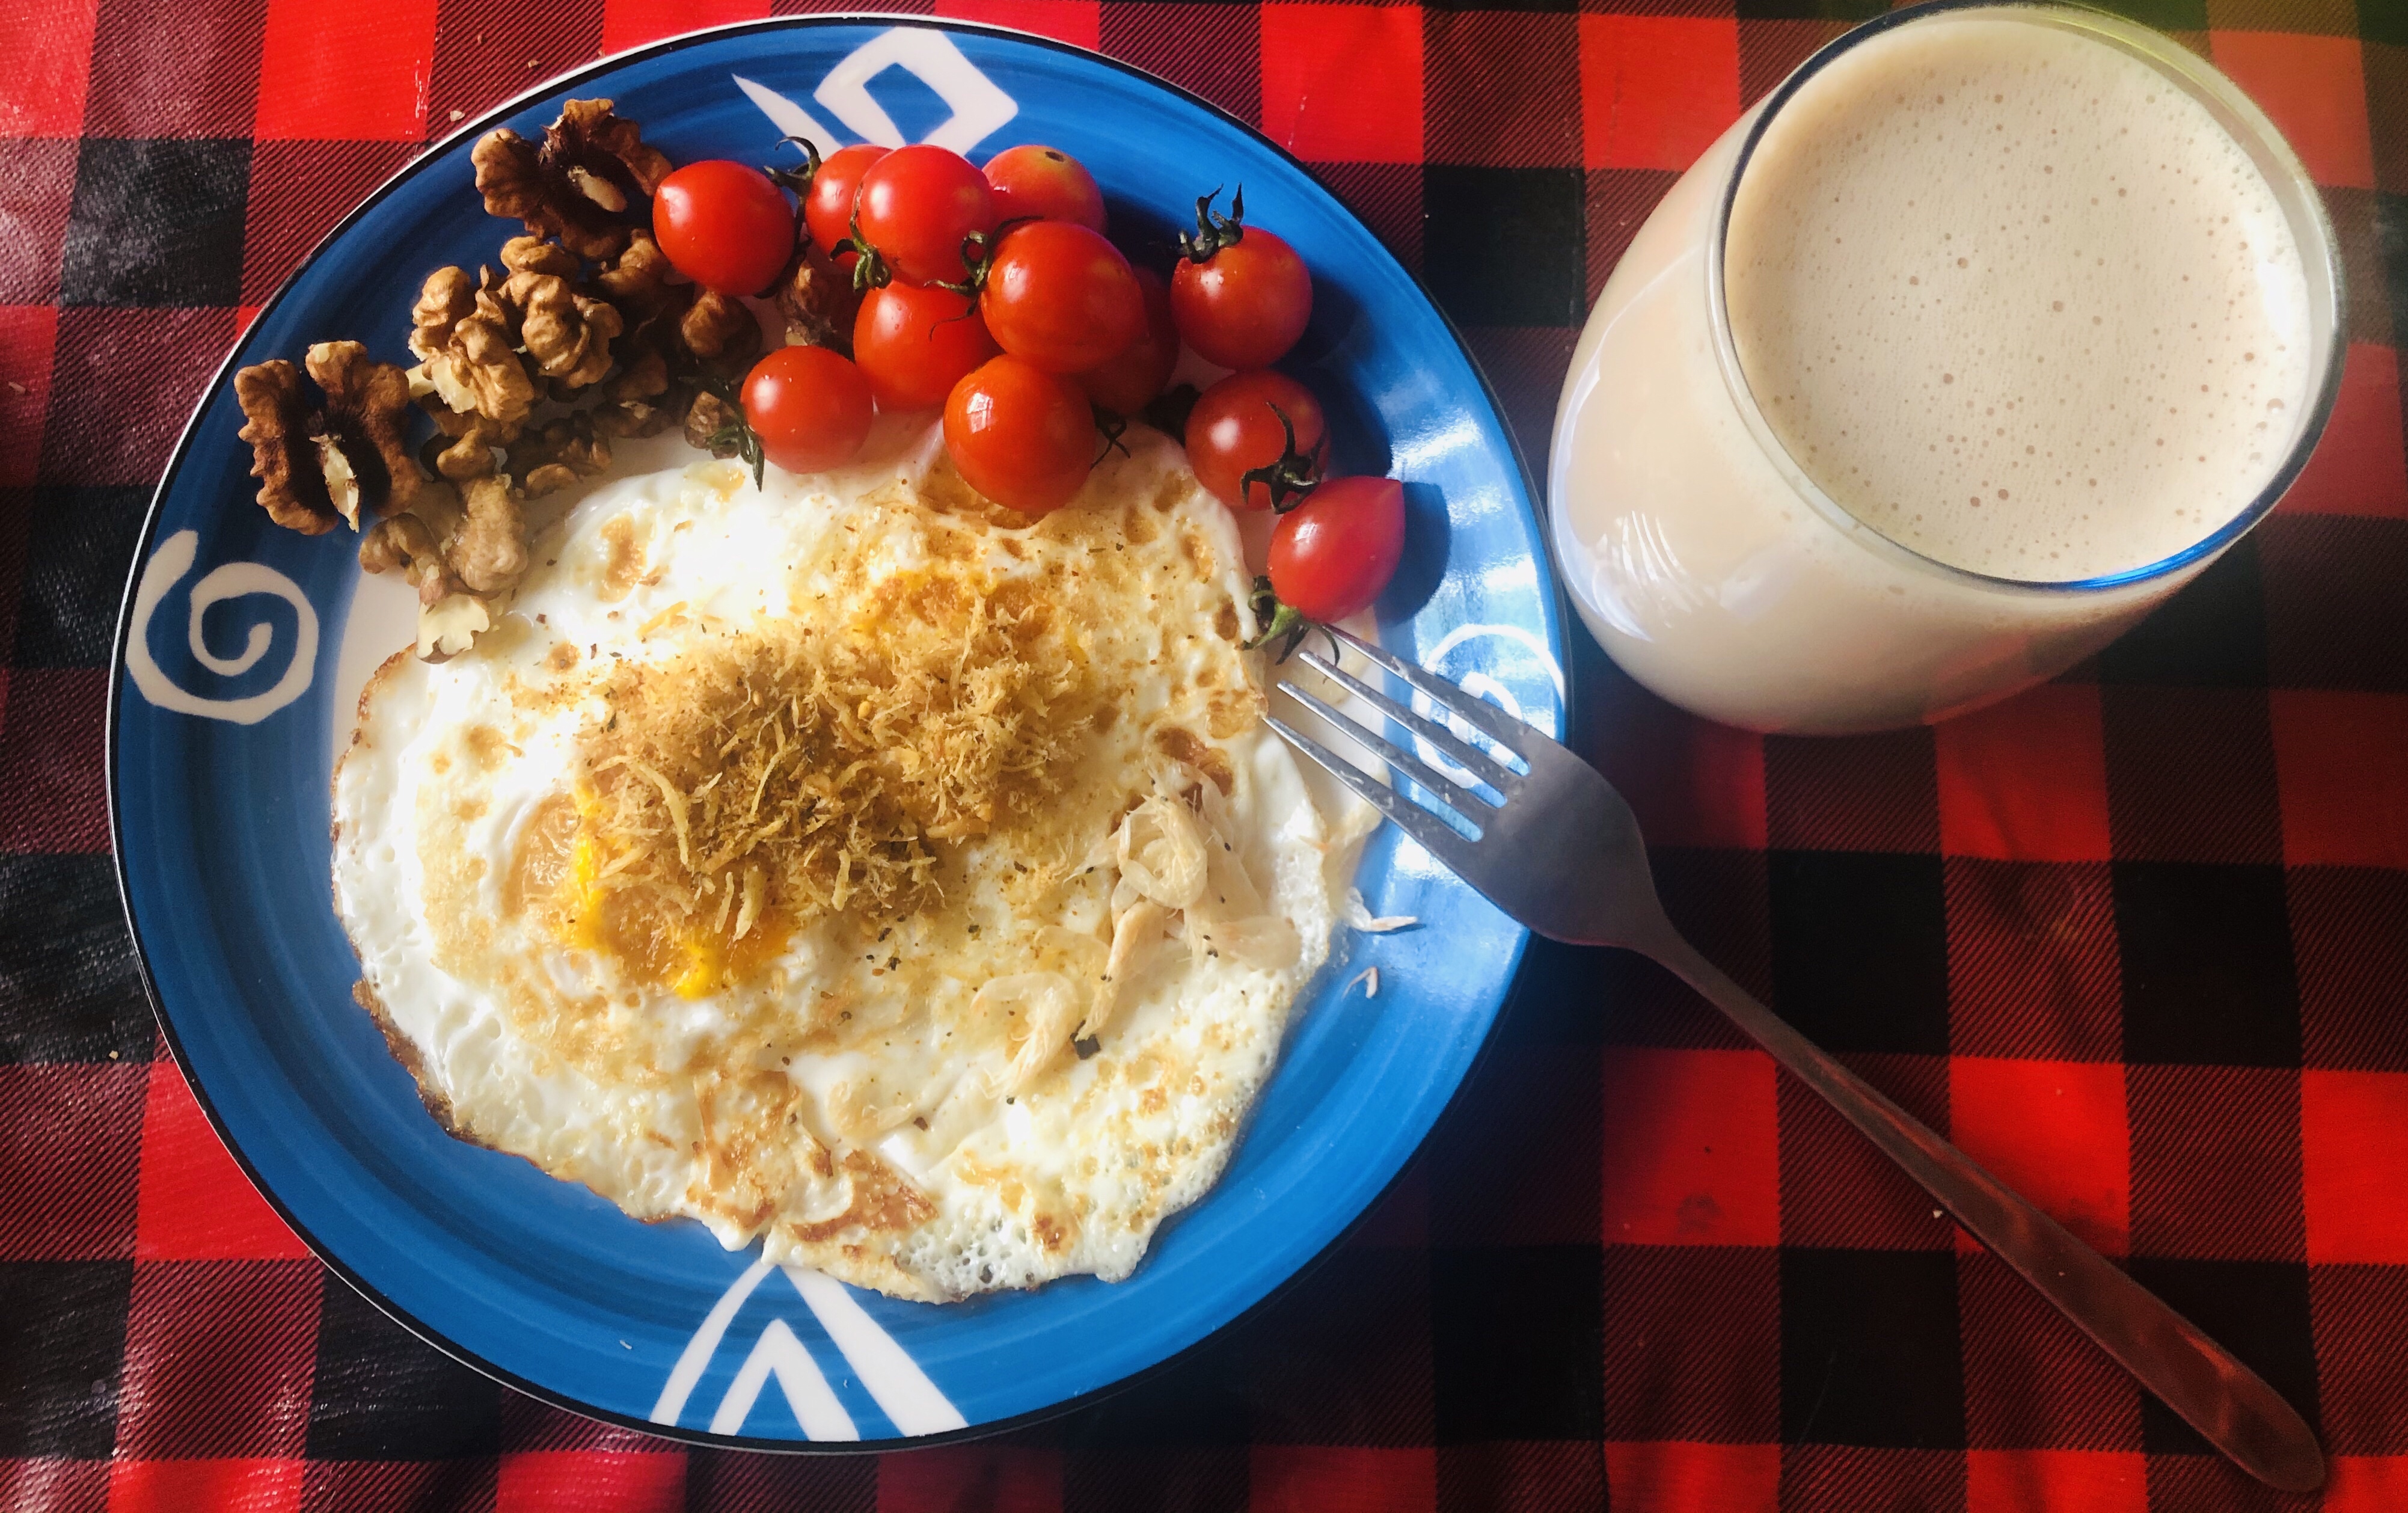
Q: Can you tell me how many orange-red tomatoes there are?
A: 12